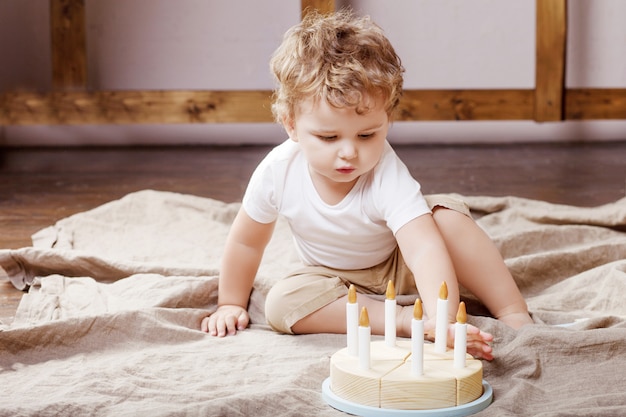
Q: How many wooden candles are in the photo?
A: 6